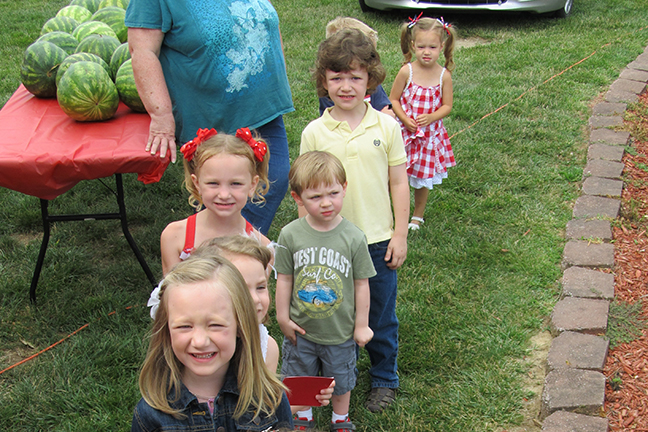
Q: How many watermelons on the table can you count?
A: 13